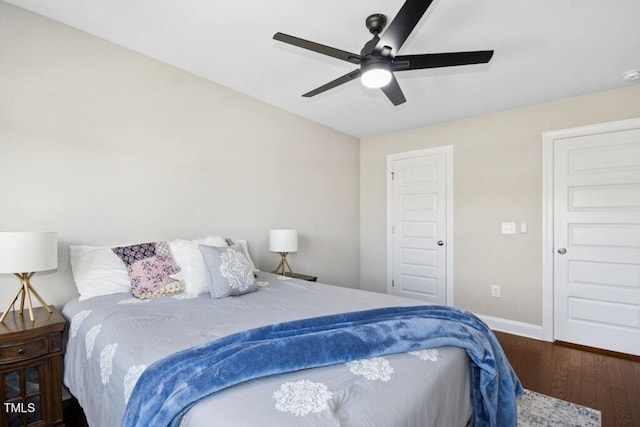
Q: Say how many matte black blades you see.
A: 5